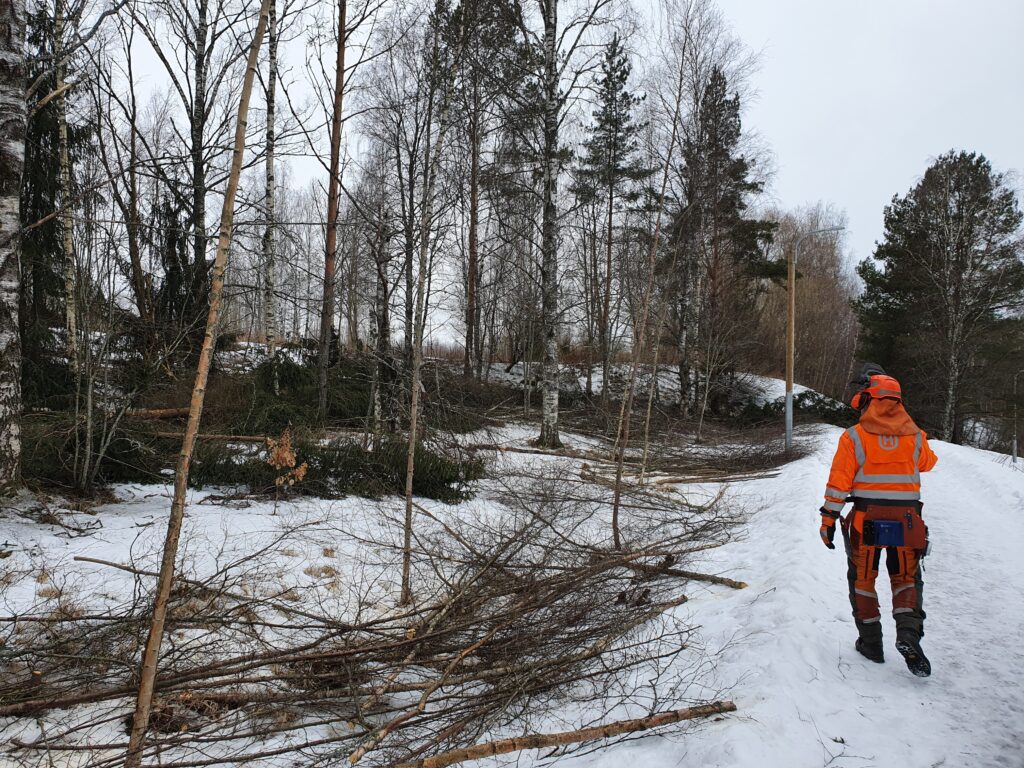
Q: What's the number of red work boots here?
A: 0